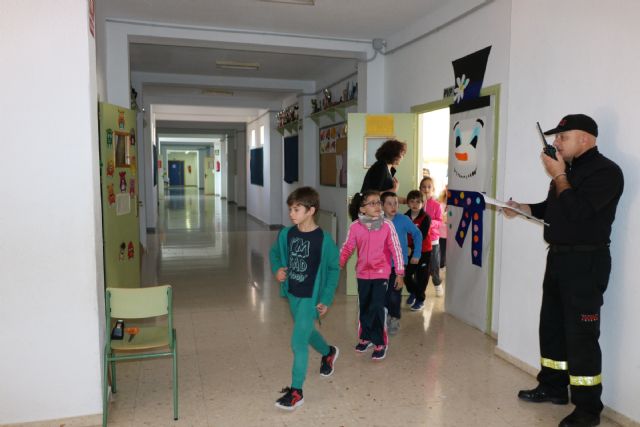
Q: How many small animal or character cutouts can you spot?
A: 10